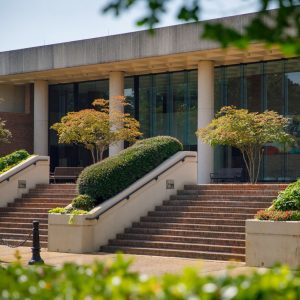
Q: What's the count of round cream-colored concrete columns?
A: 3